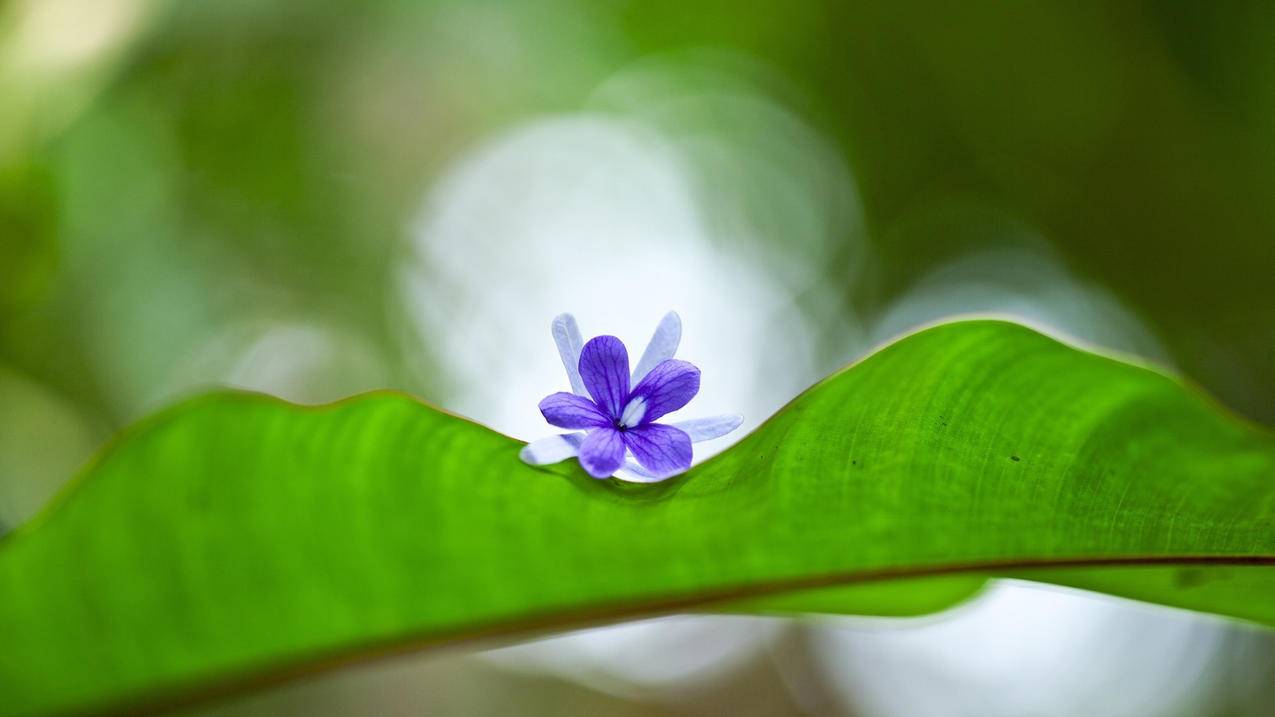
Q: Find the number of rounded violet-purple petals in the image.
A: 5